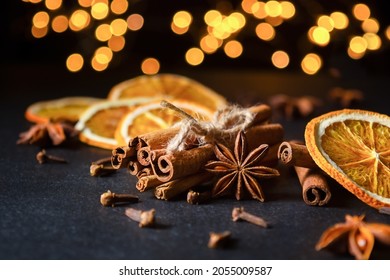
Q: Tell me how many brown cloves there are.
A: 7